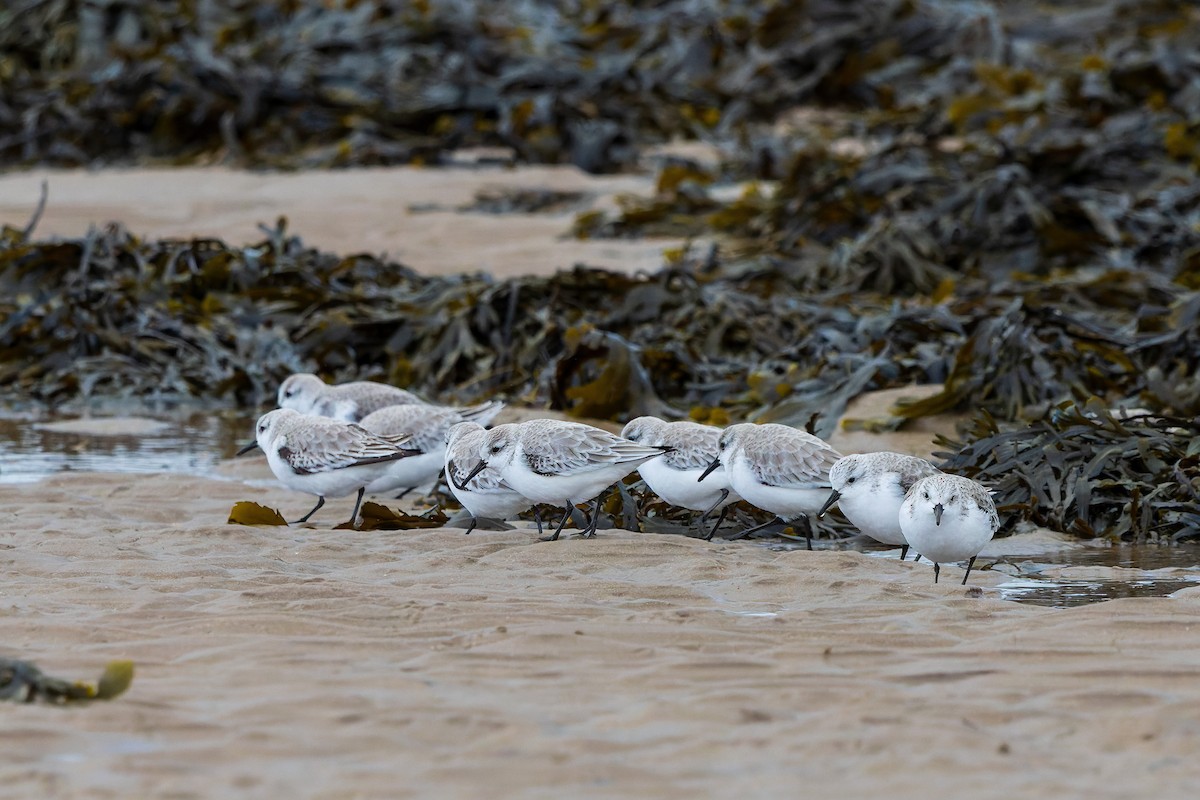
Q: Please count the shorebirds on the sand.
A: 9